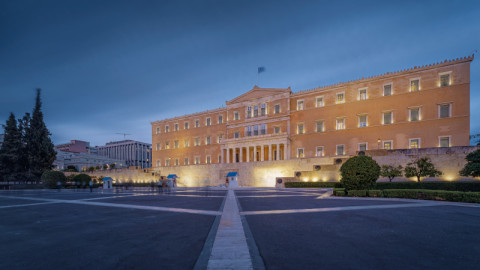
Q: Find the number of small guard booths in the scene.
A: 3